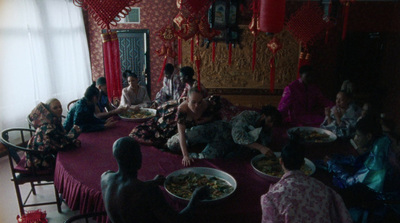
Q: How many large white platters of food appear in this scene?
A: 4